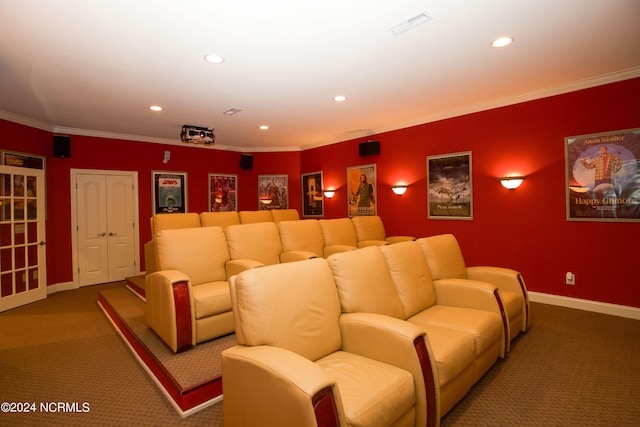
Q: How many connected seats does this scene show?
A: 13